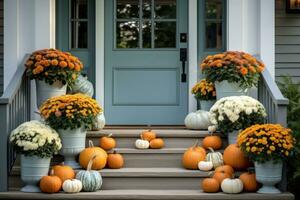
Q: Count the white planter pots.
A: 7